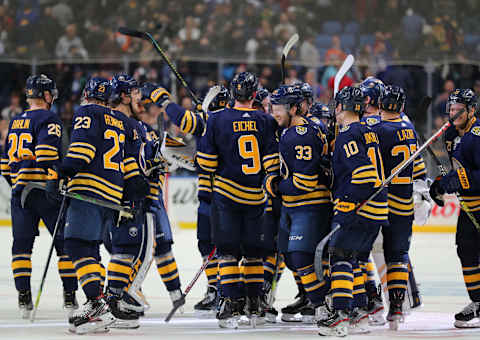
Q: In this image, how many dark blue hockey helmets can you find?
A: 13